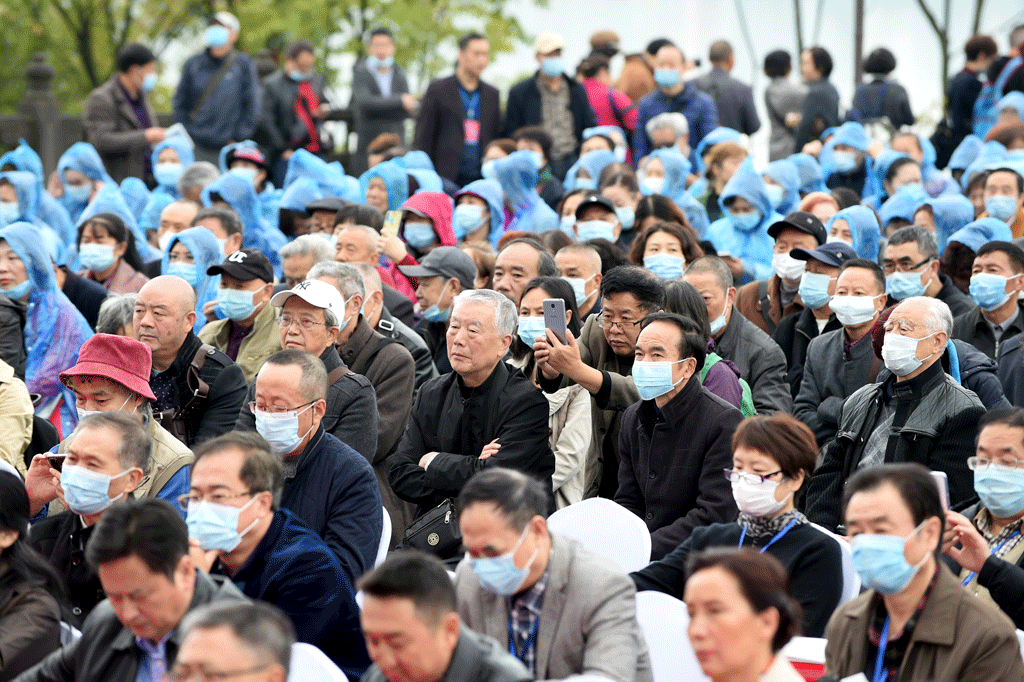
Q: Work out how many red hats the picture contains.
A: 1